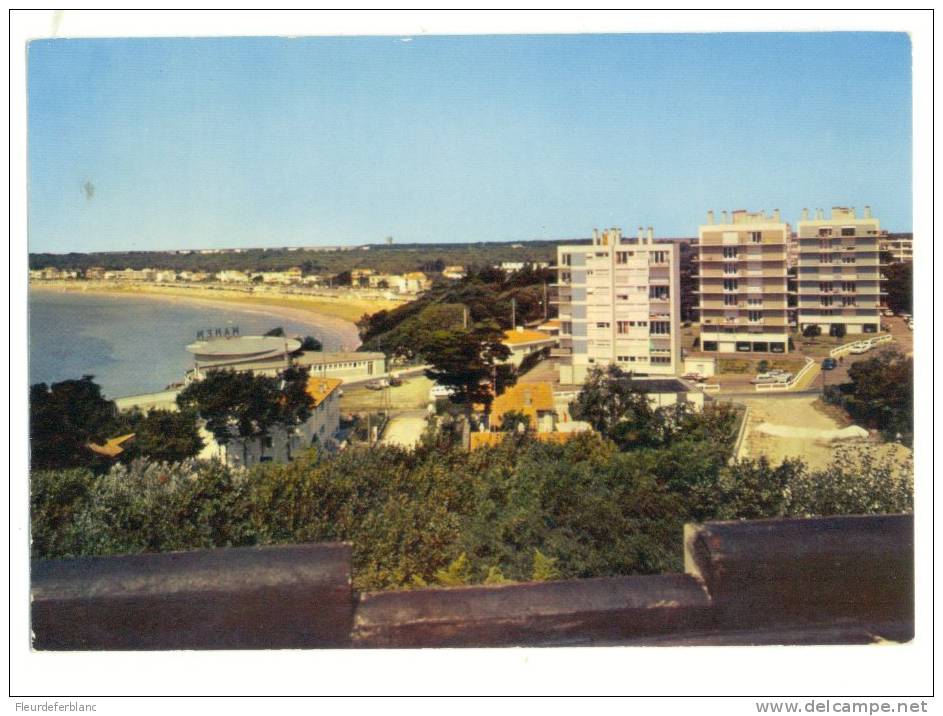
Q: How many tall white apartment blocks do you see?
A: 3